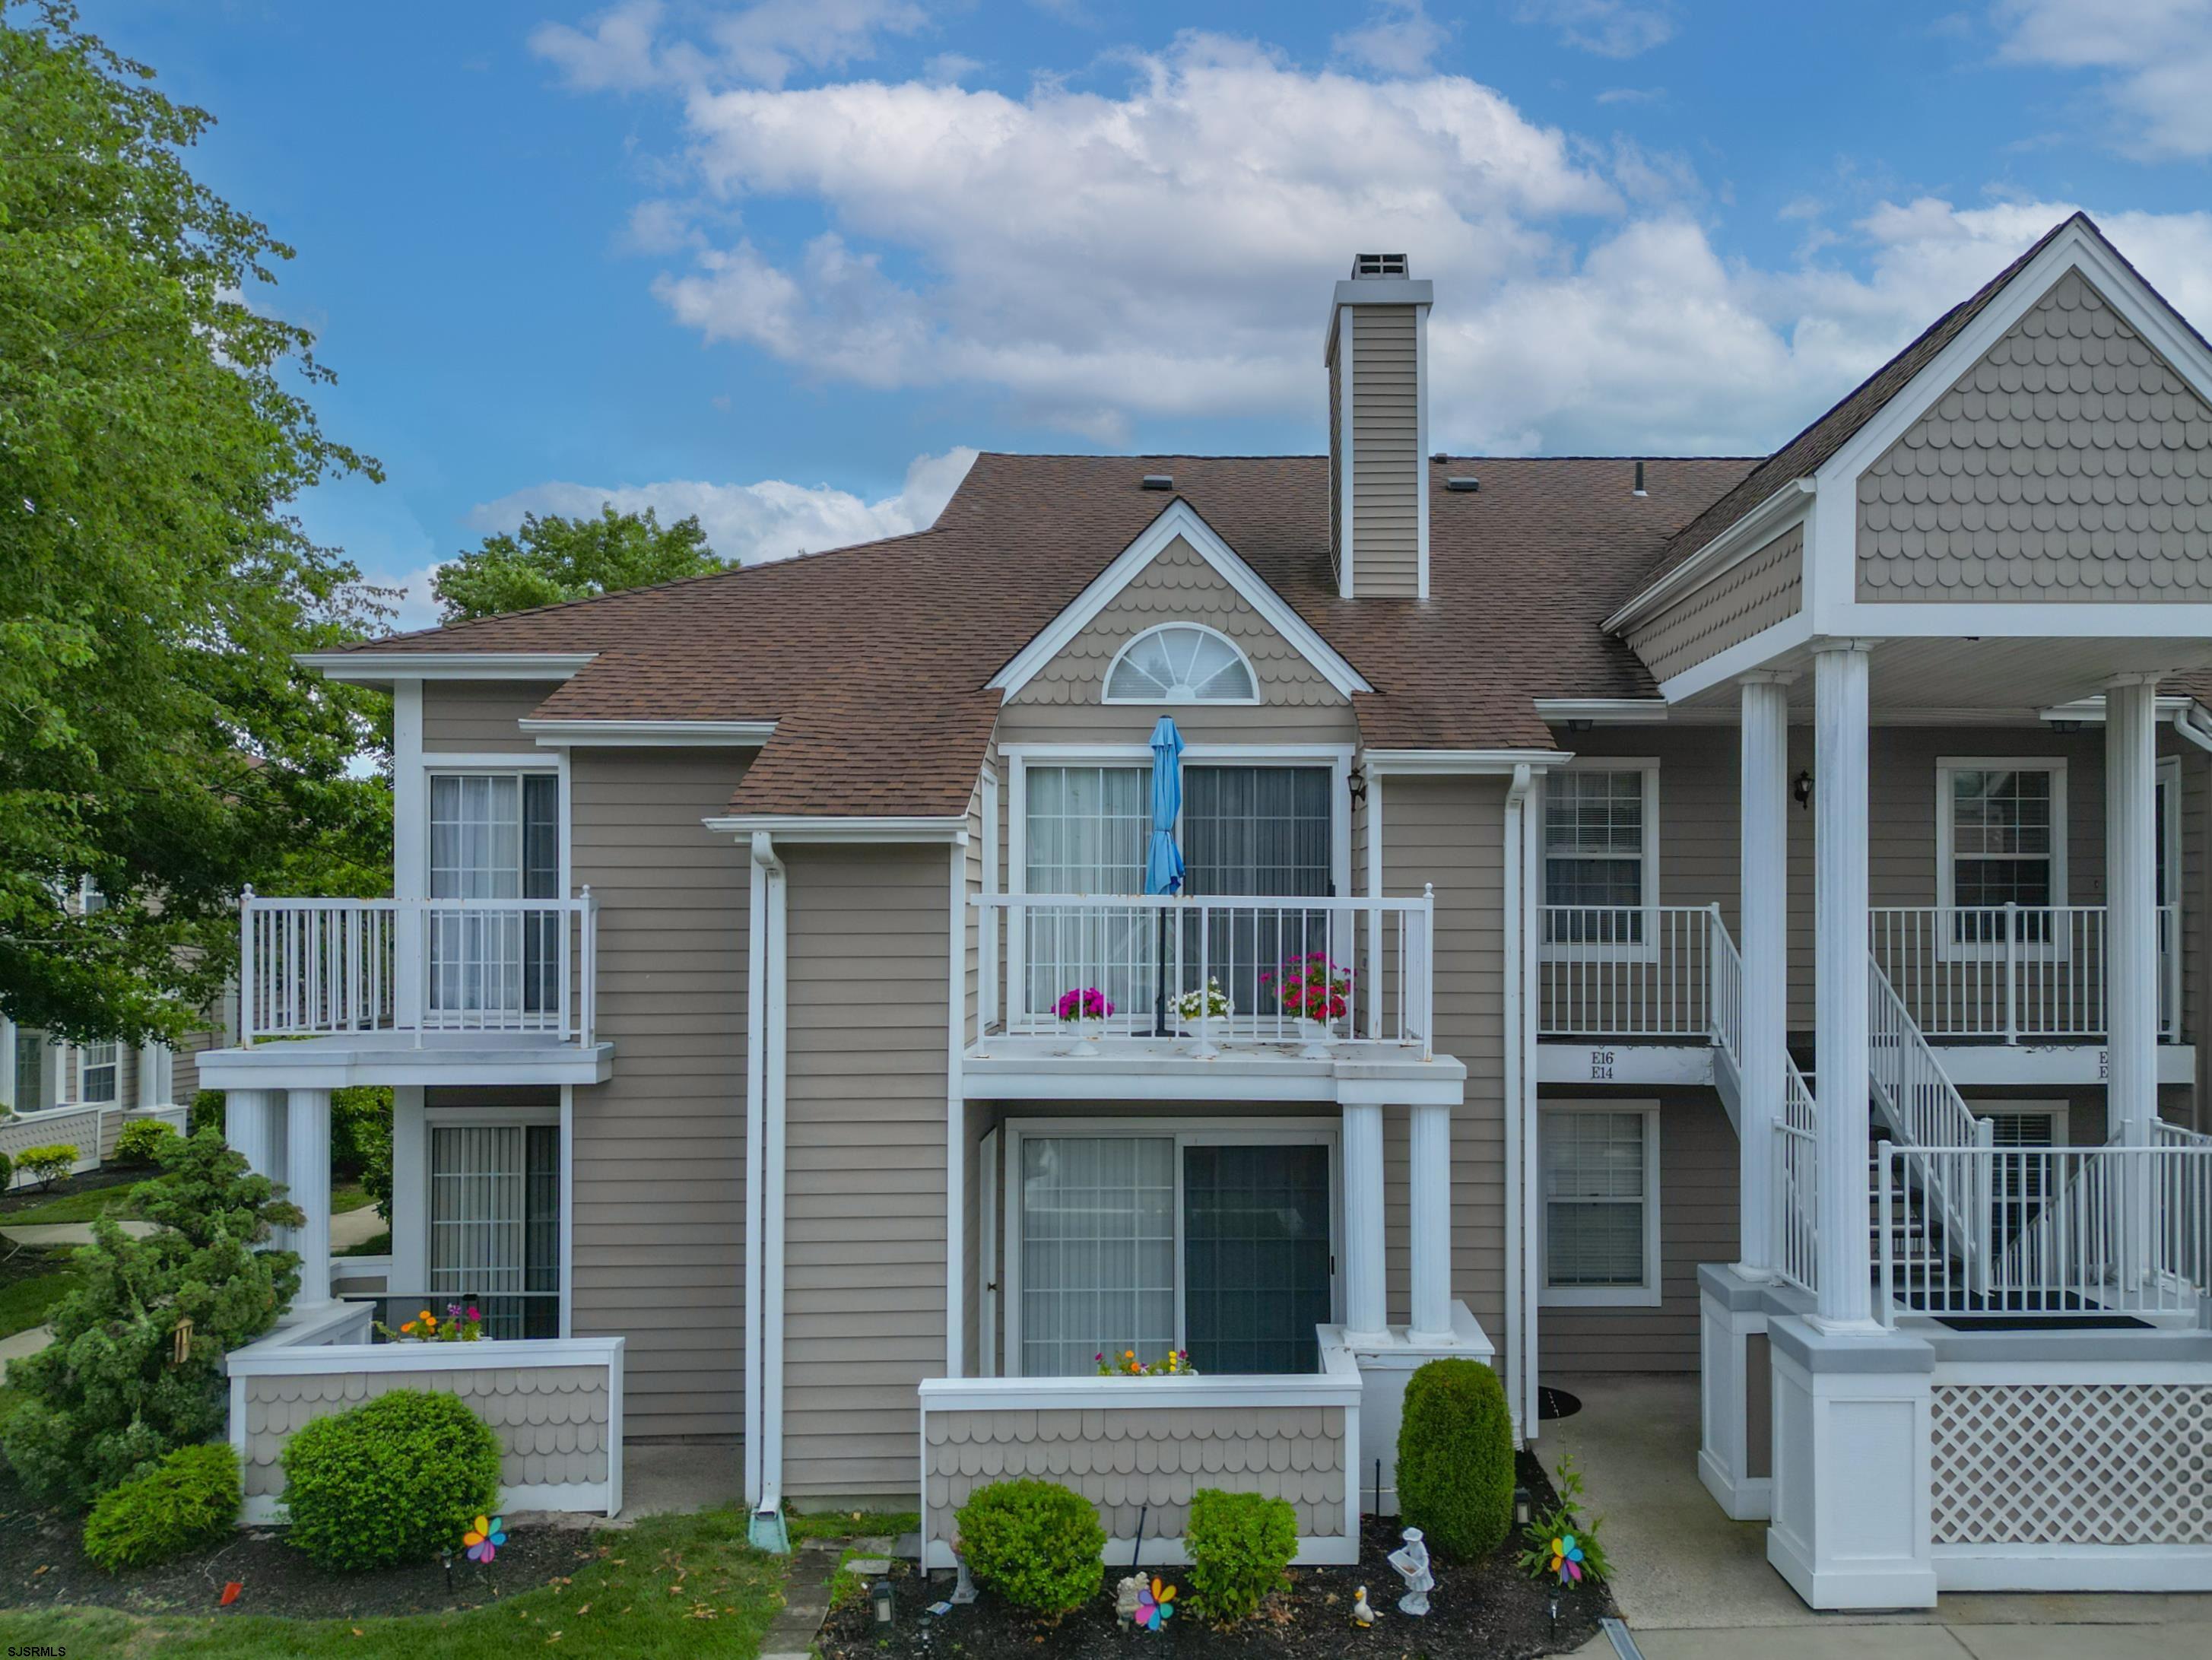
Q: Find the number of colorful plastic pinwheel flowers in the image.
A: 3